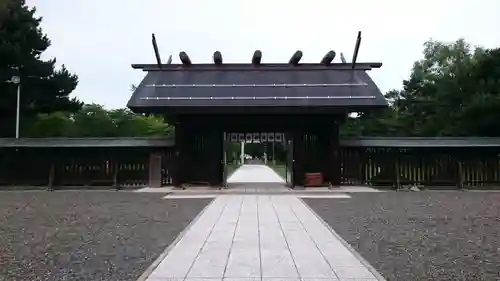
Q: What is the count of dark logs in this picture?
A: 5